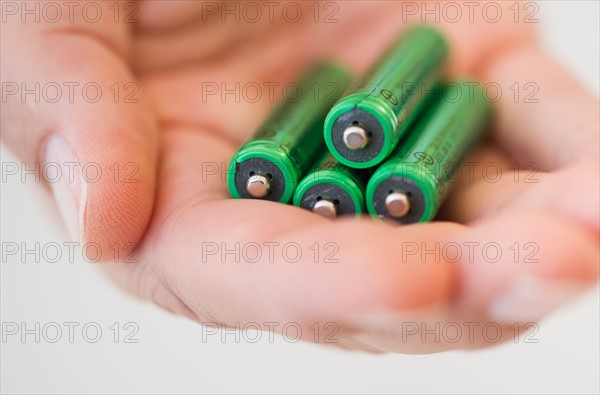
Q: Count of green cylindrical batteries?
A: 4